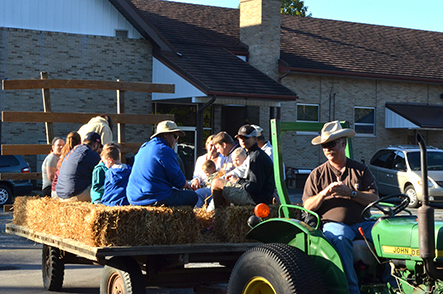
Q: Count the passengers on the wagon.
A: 13